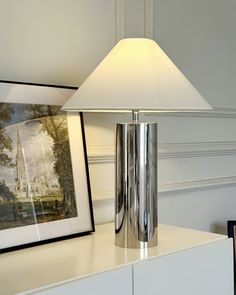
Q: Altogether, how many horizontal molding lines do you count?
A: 3